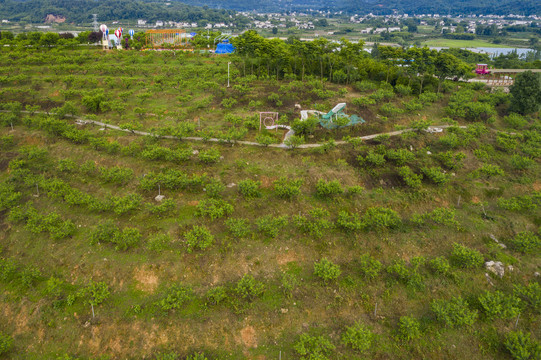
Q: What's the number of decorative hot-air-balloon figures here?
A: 5